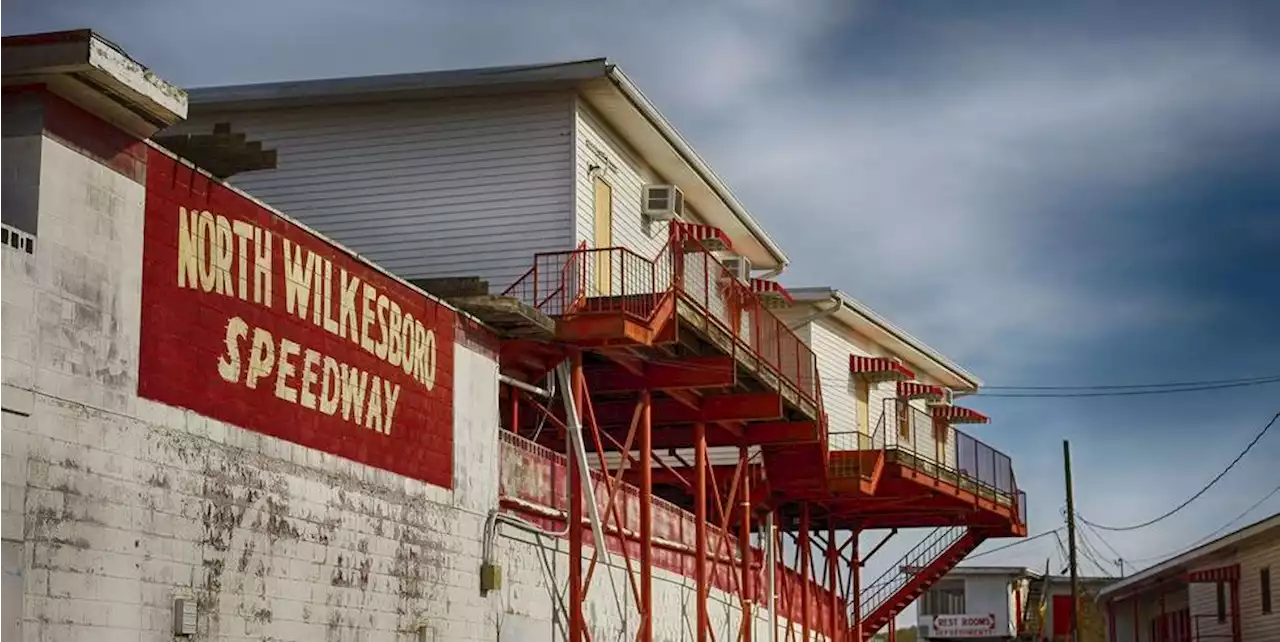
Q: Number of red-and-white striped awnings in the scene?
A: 6